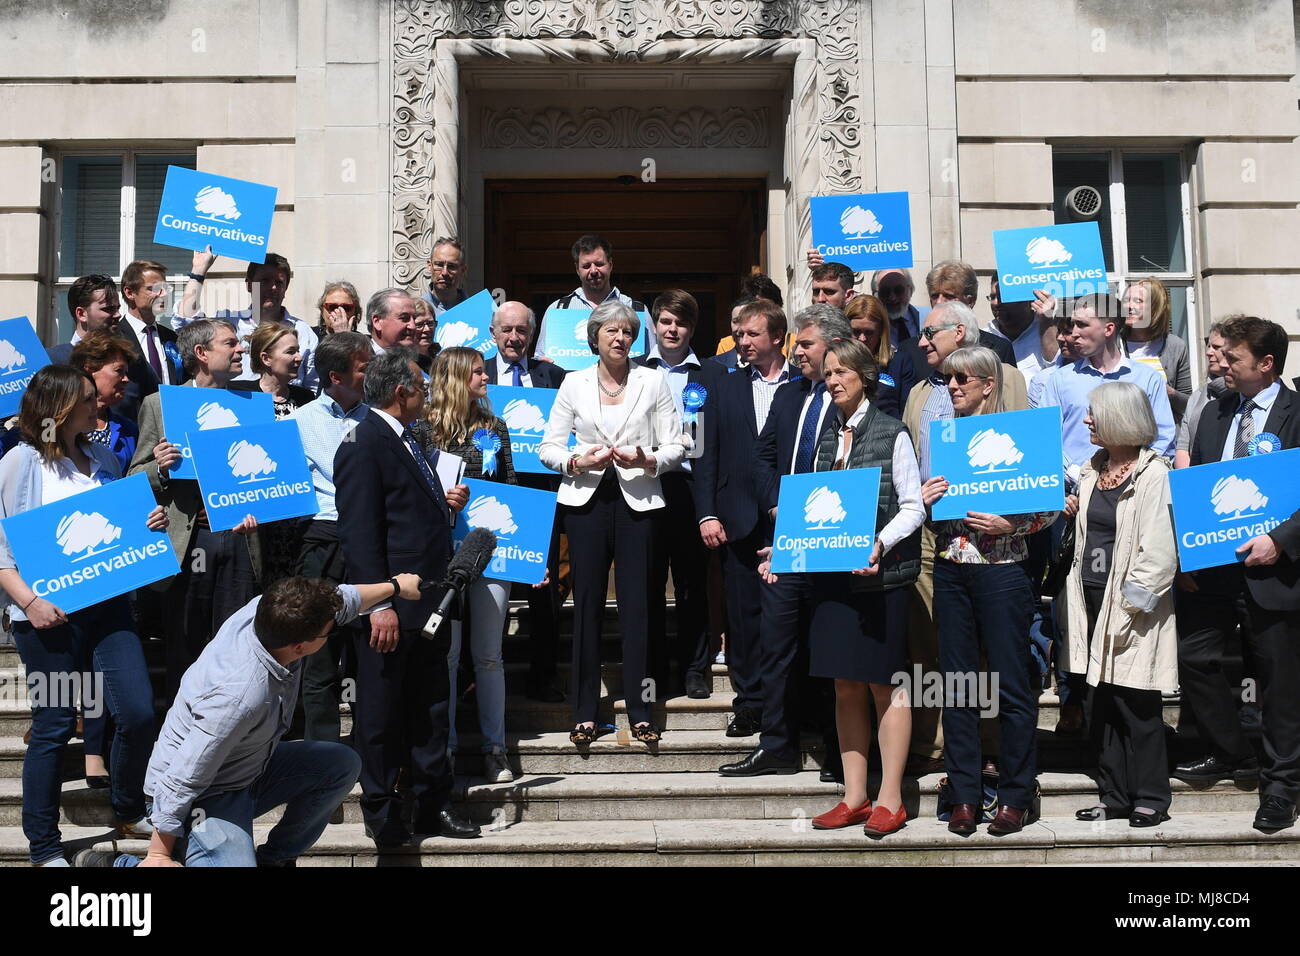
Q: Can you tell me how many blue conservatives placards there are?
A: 14